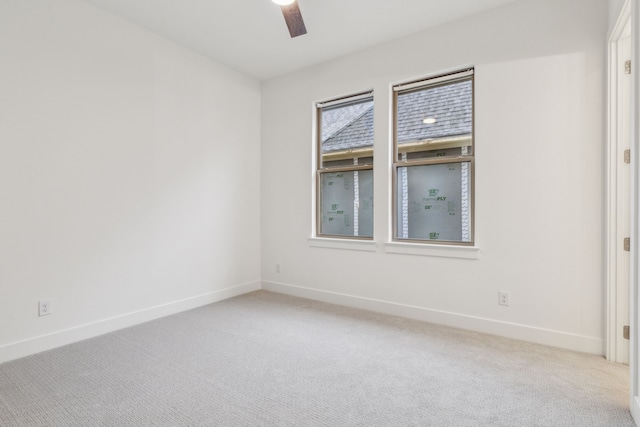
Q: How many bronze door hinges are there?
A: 4